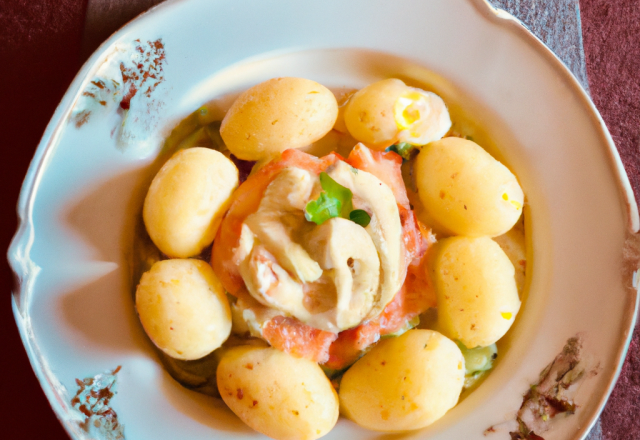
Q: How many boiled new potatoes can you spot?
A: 8